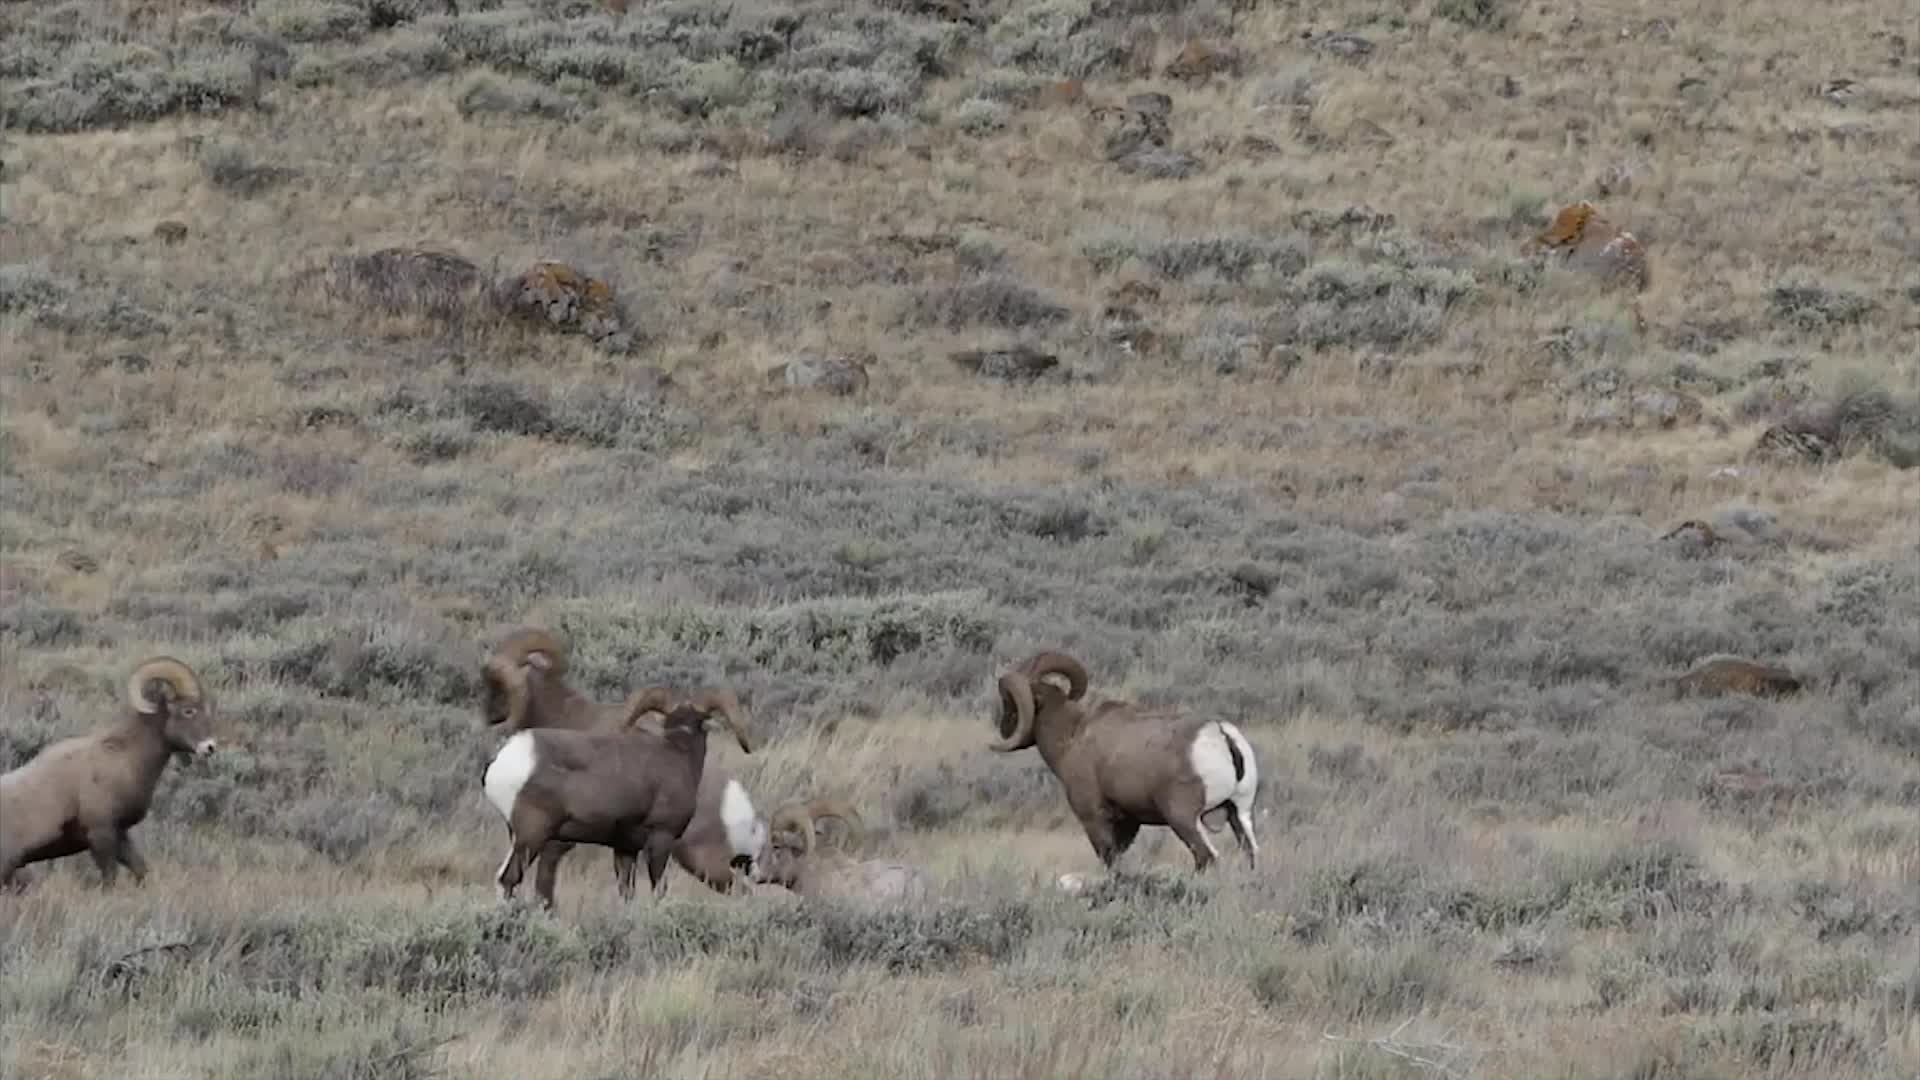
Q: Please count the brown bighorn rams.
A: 5